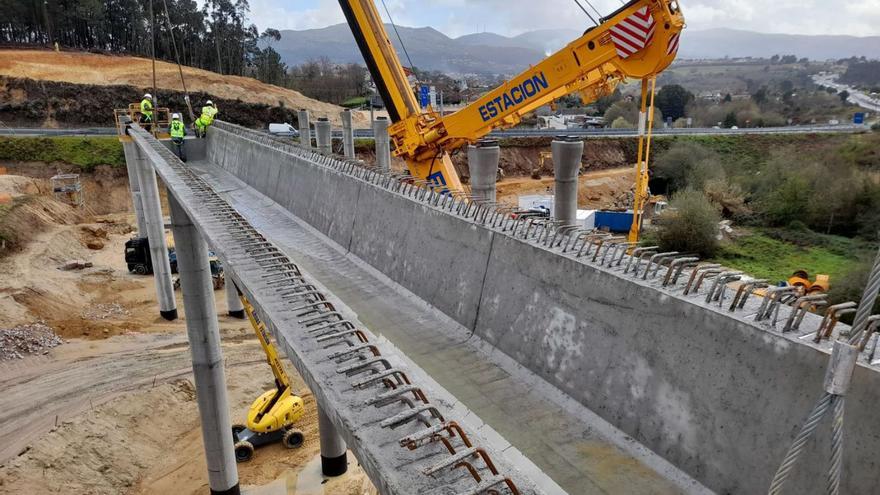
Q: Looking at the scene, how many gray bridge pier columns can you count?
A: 11